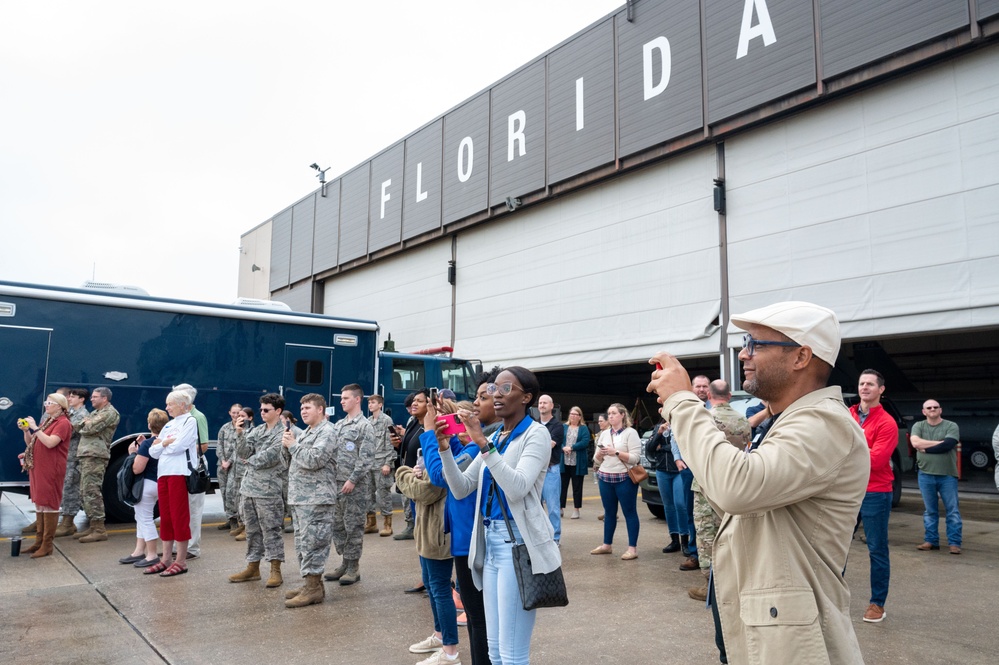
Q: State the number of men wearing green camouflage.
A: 2